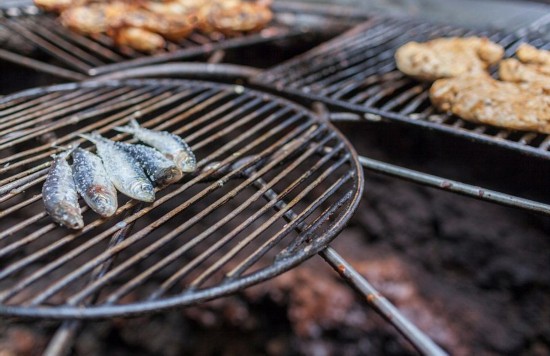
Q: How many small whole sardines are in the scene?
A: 5